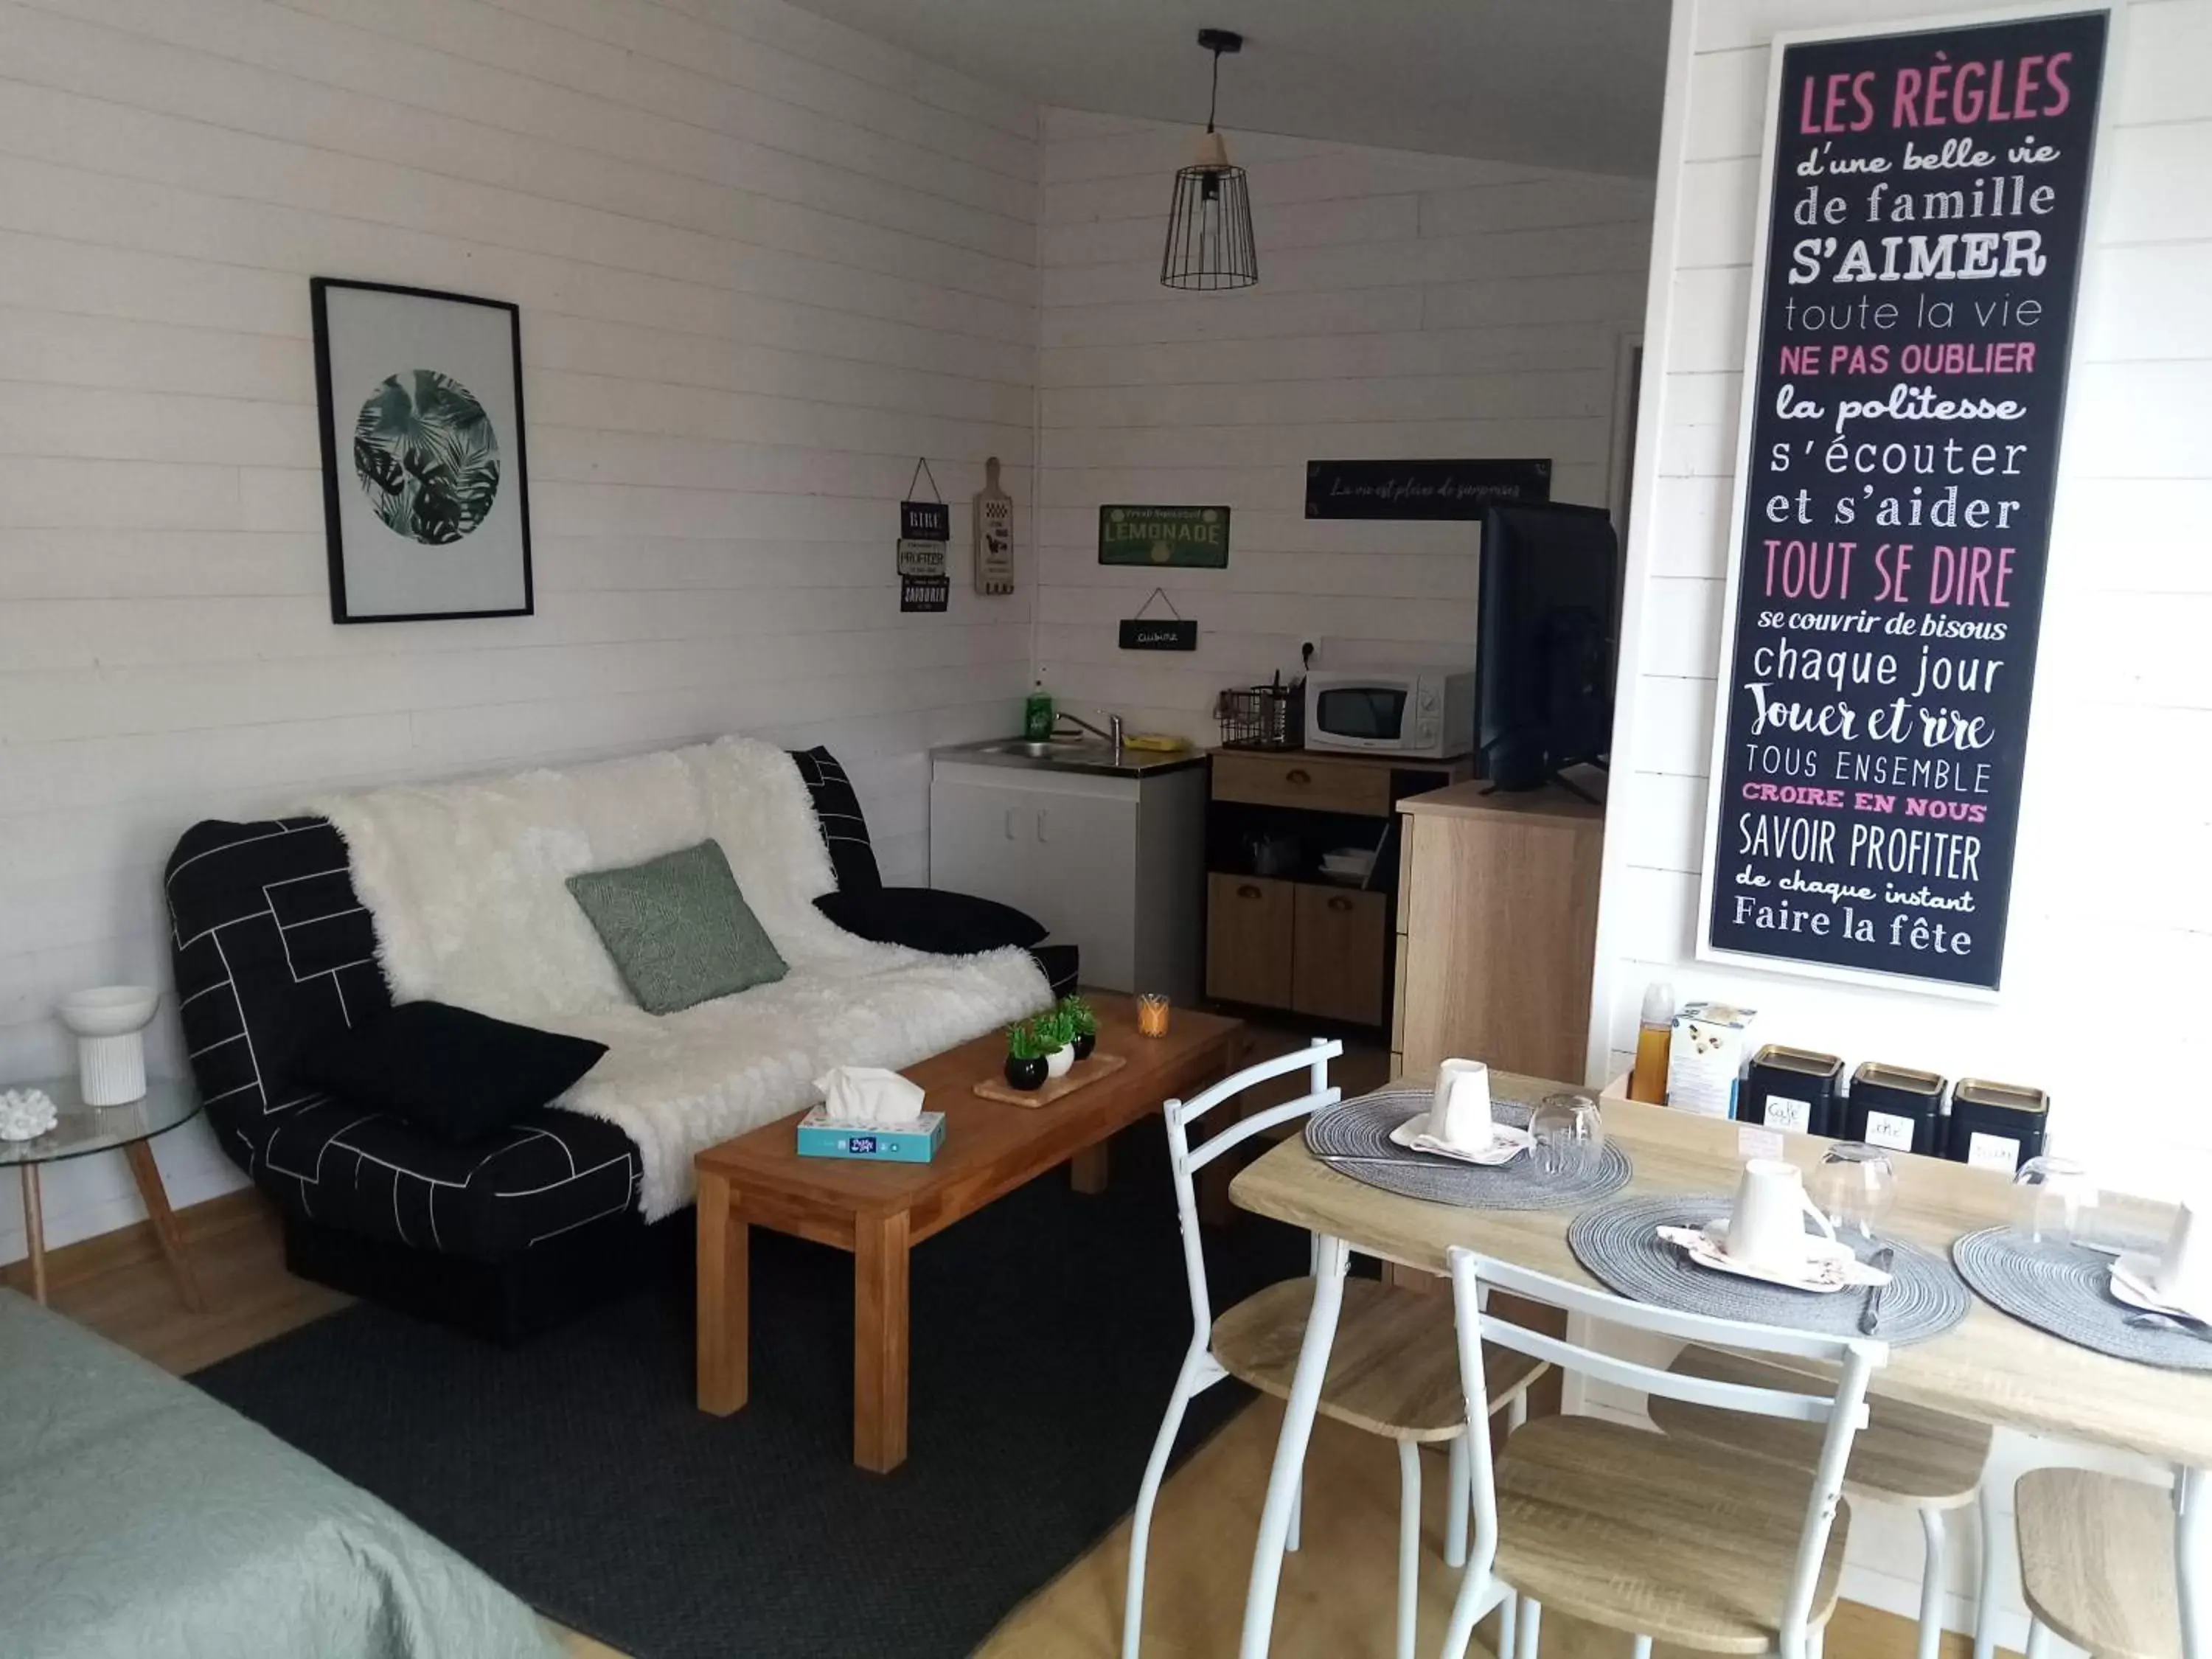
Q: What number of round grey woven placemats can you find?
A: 3